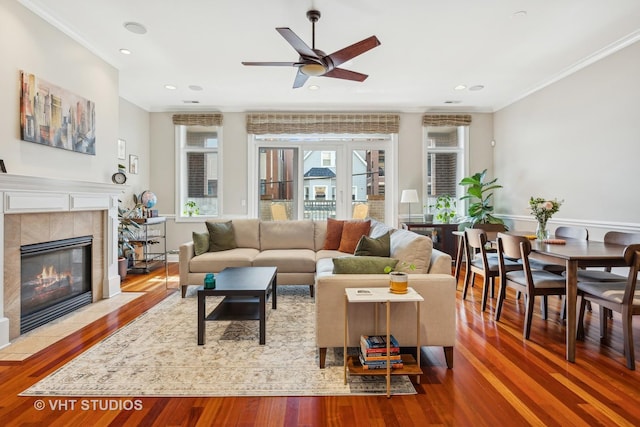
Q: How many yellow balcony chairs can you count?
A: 2